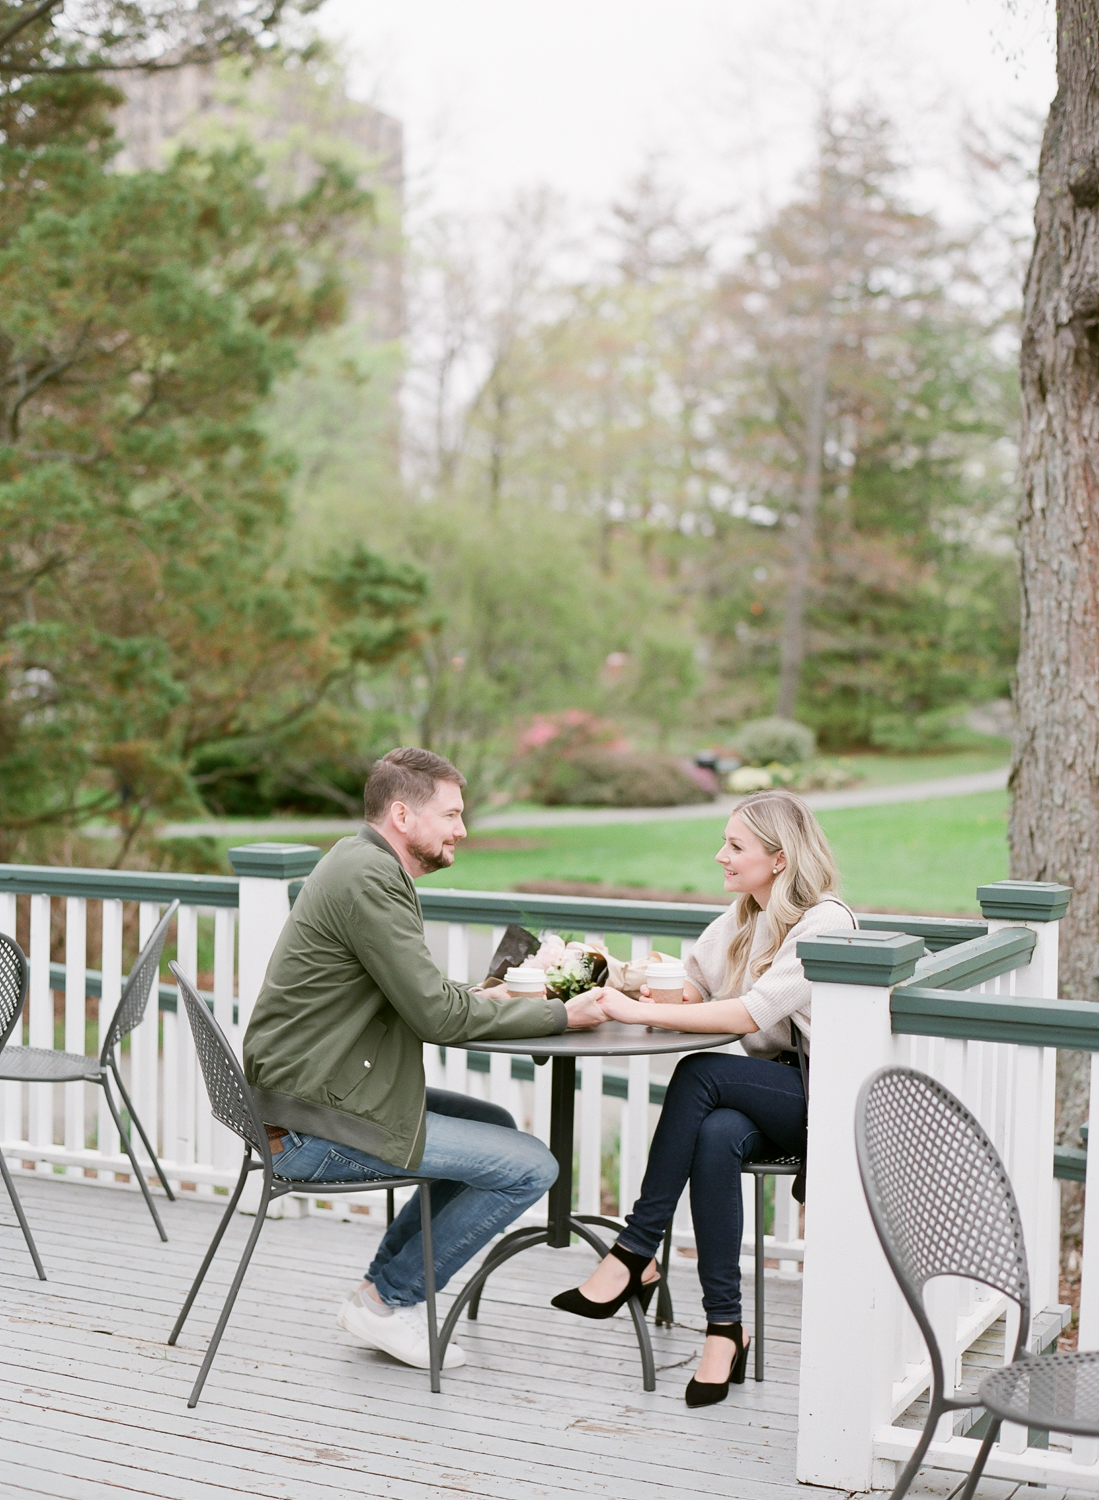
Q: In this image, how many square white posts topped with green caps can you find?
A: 3